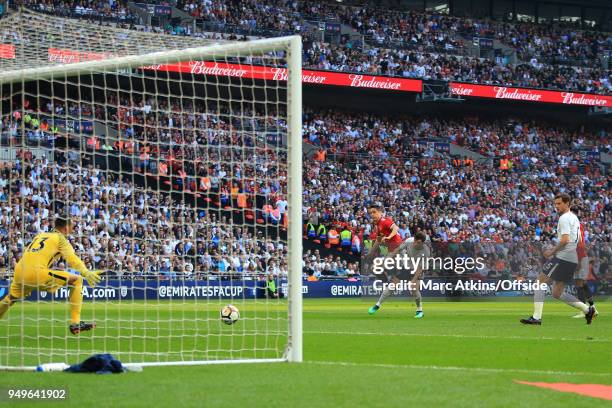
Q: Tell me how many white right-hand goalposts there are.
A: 1